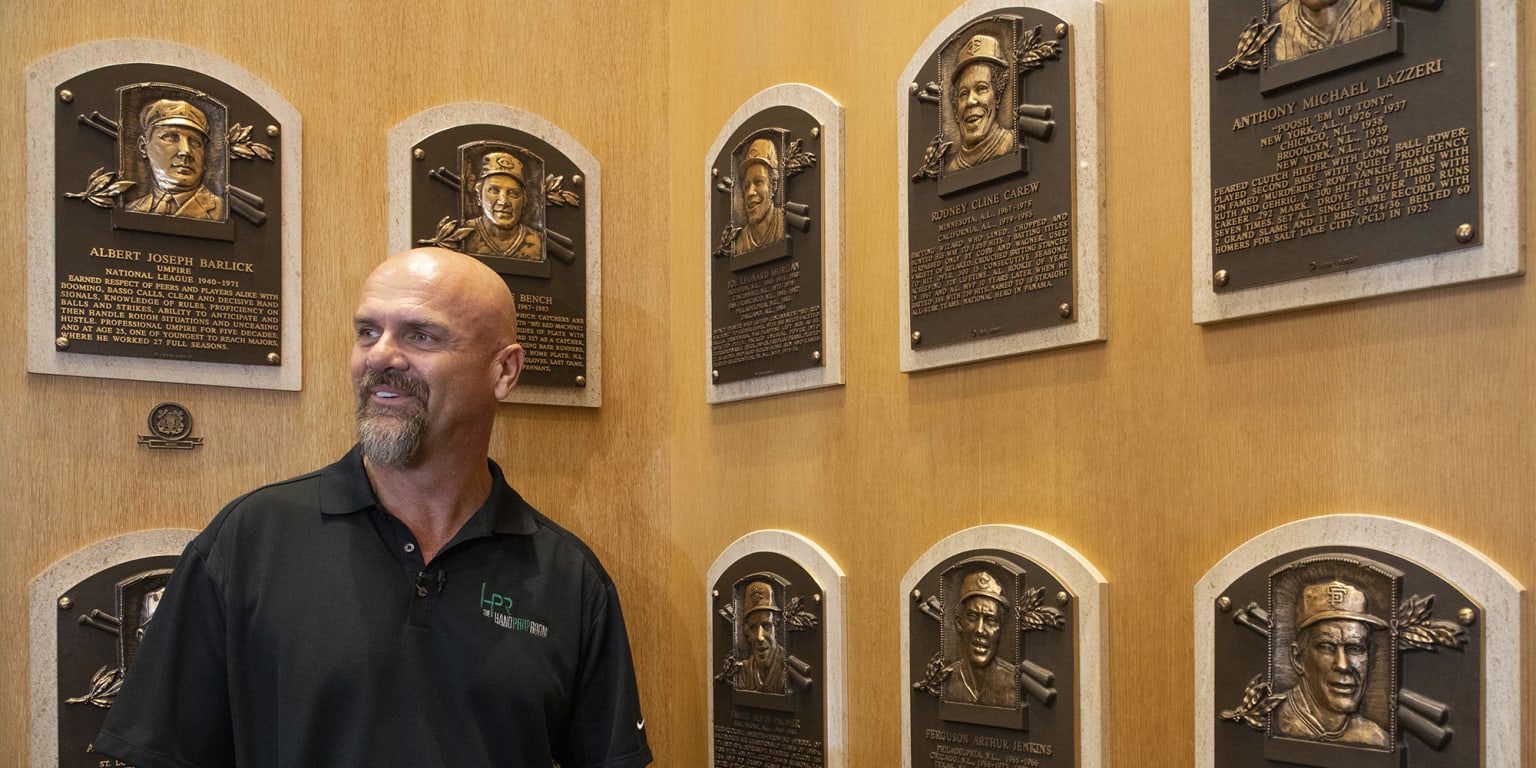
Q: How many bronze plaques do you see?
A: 9